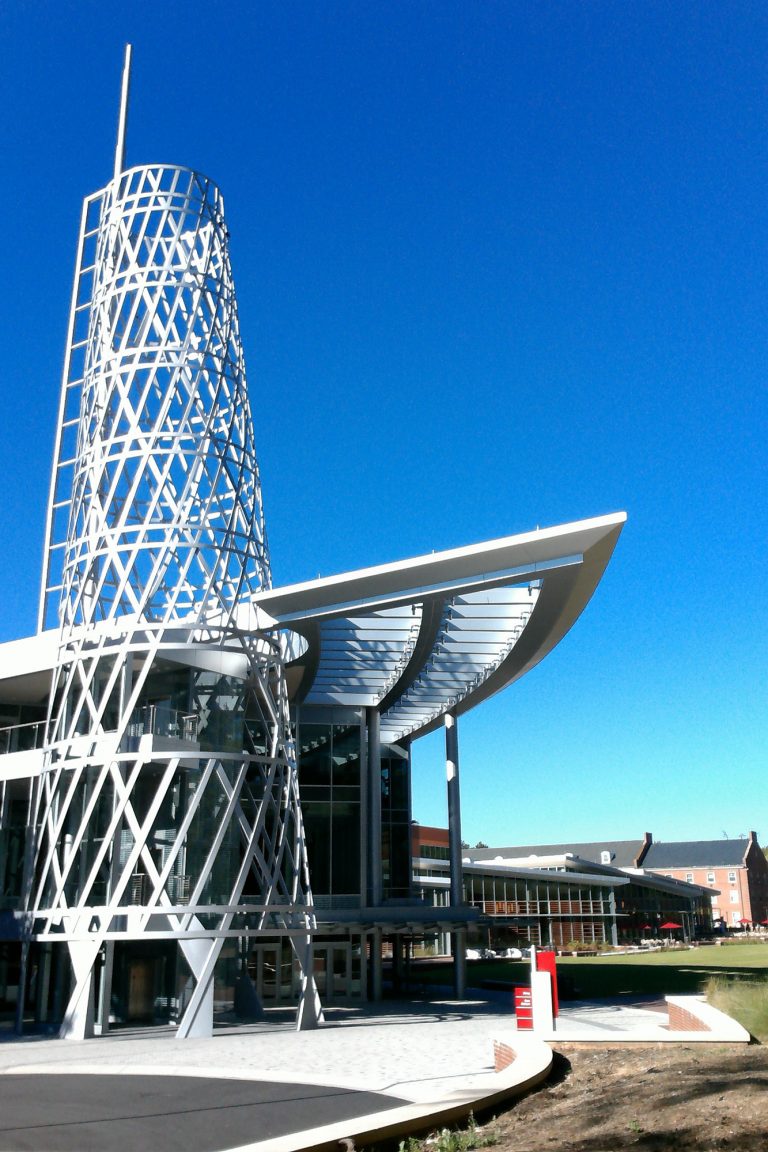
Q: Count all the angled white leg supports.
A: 3